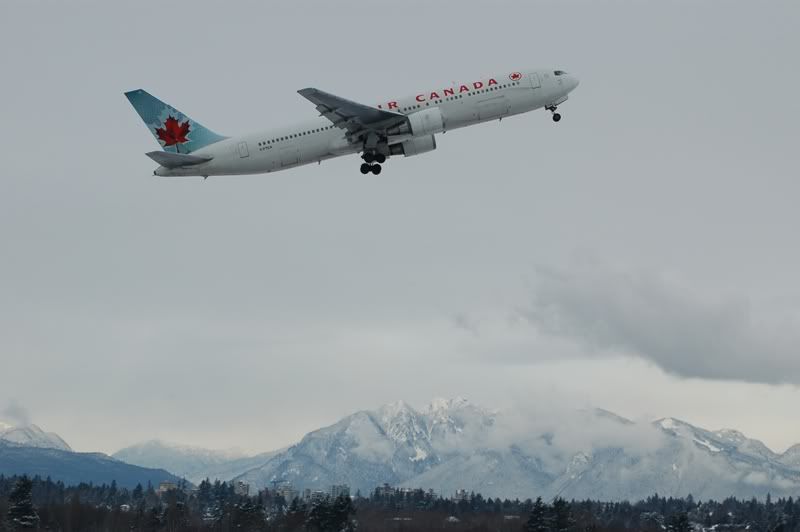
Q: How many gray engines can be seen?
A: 2